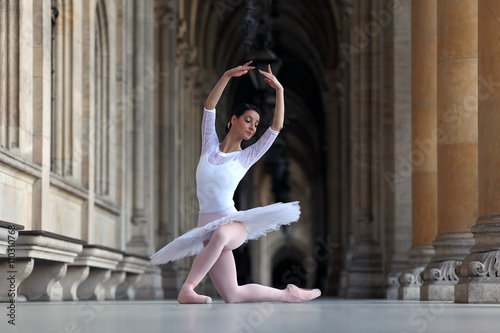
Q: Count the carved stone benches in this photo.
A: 4